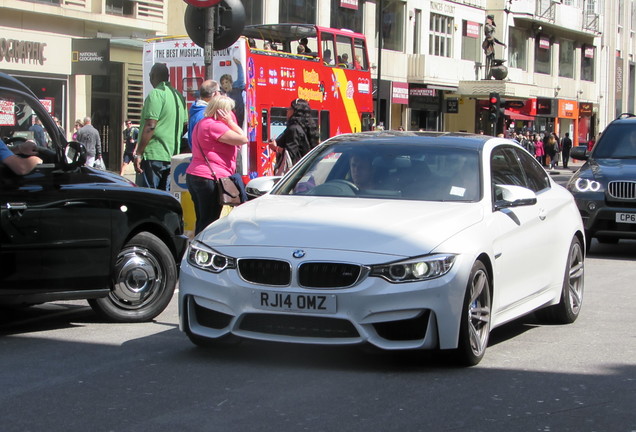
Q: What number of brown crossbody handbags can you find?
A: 1